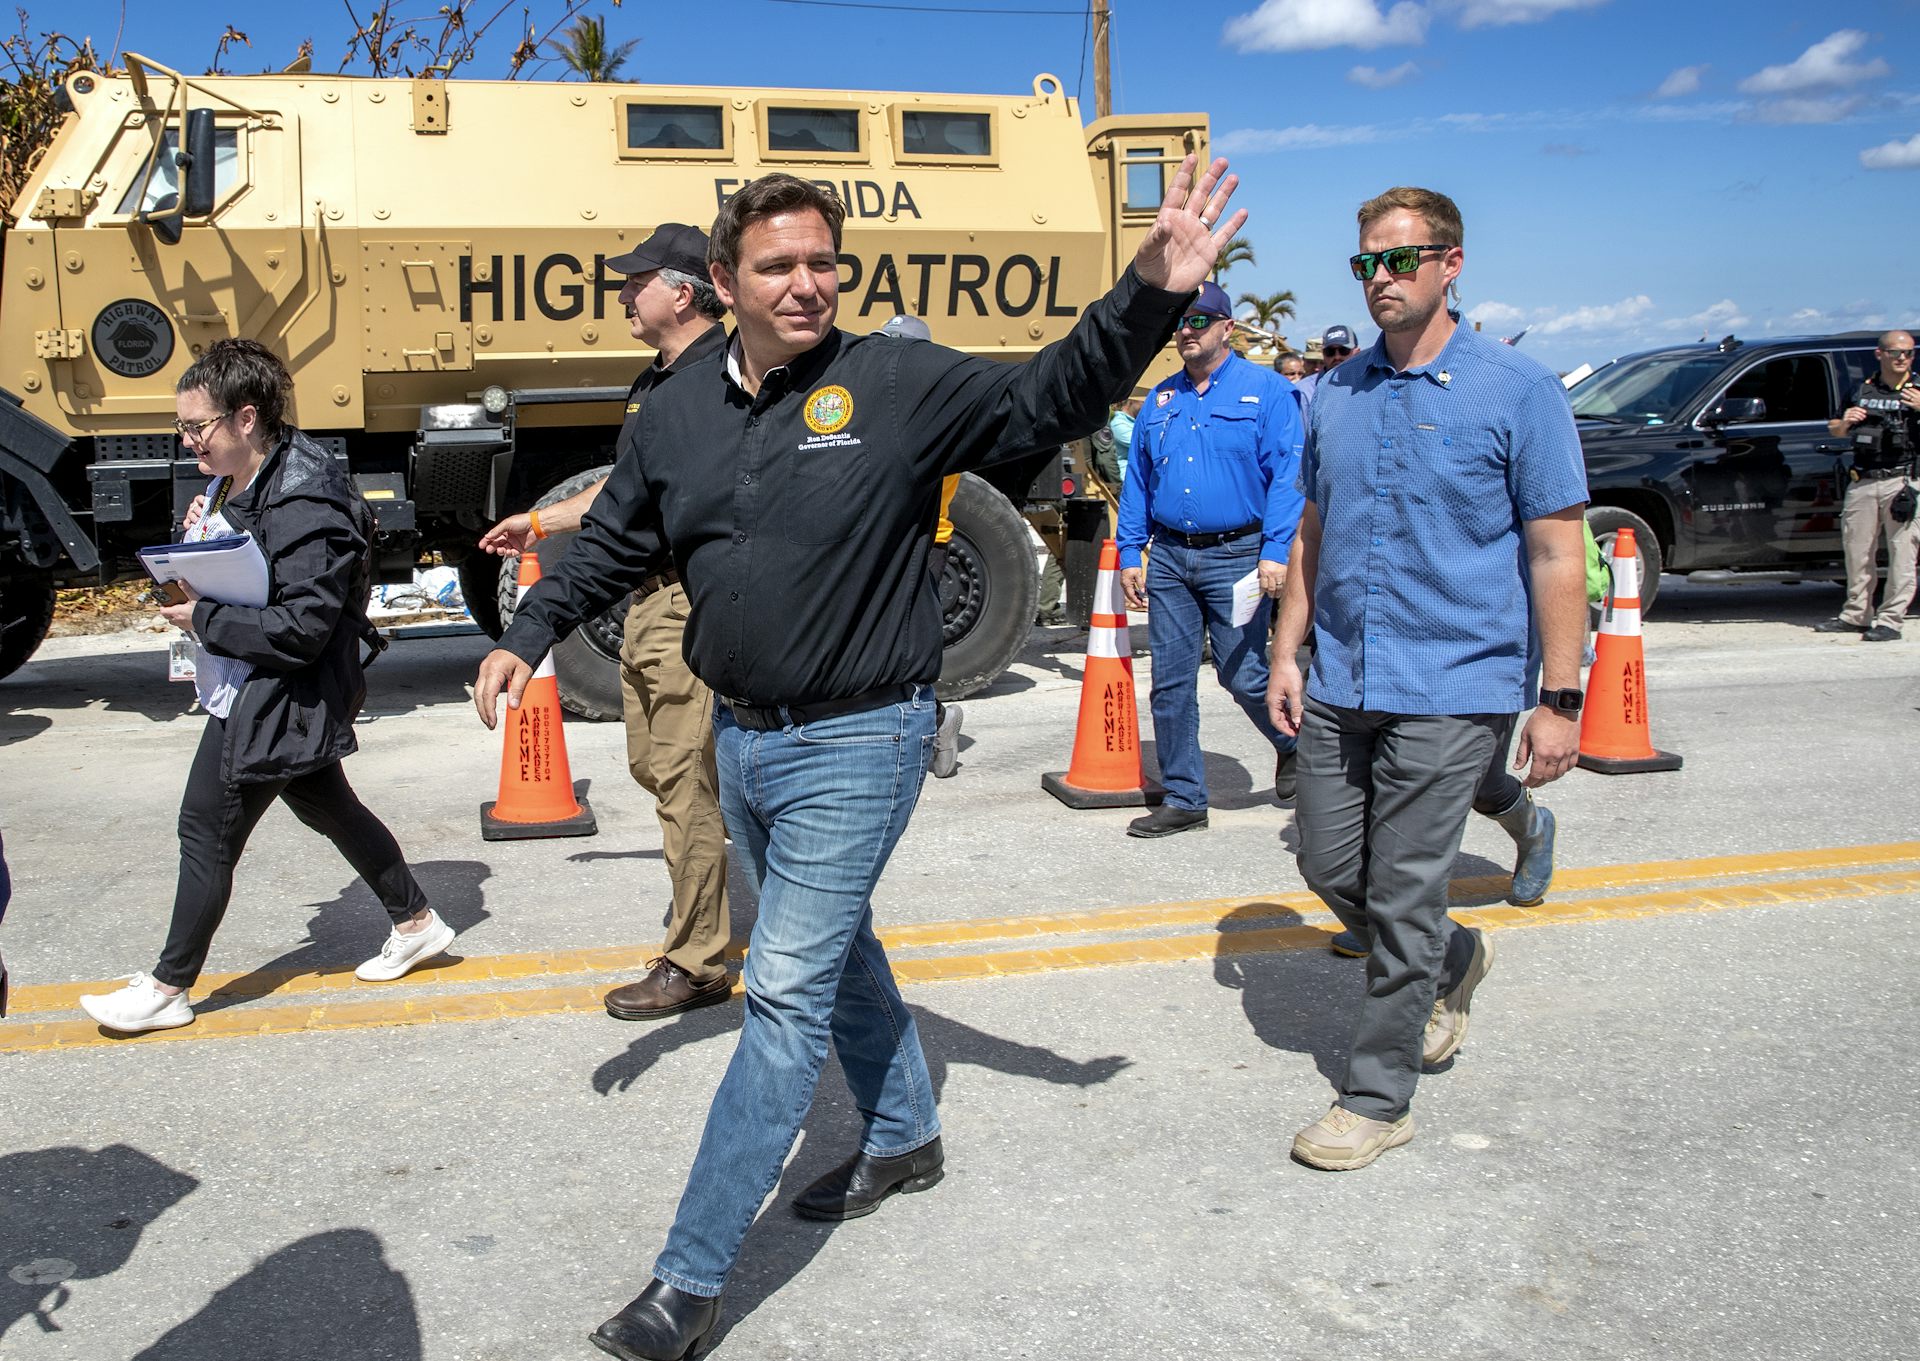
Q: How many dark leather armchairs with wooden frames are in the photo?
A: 0